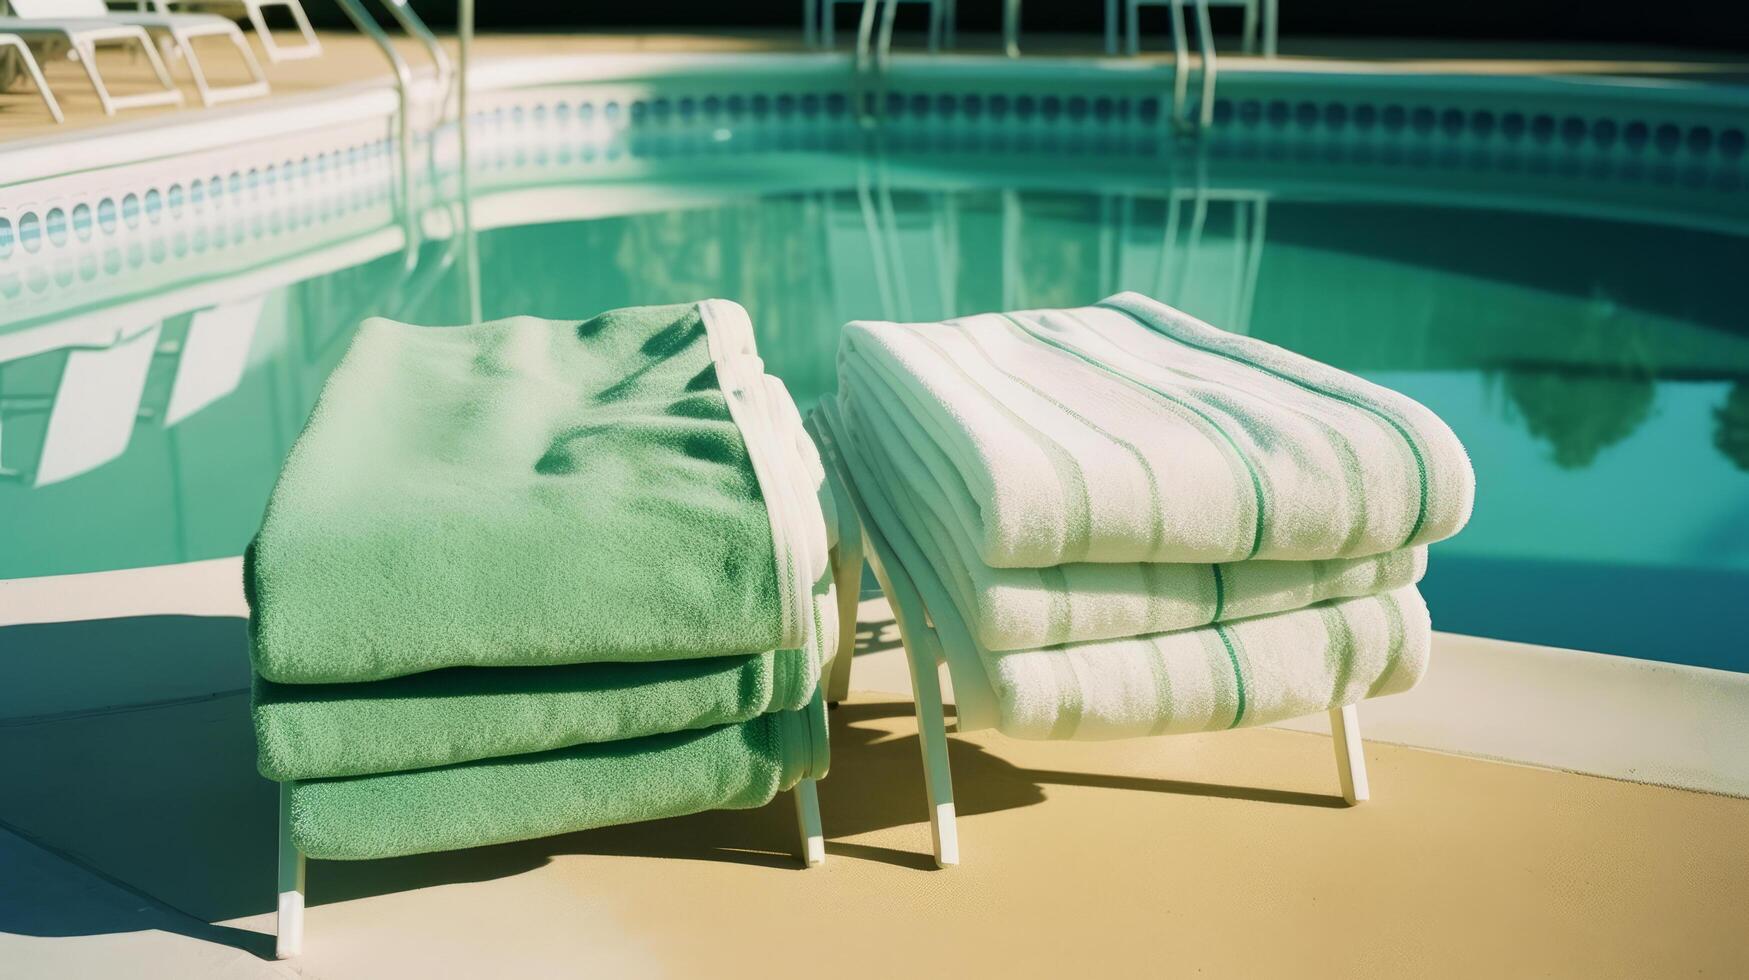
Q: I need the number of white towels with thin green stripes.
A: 3